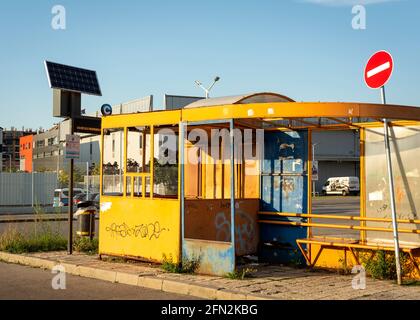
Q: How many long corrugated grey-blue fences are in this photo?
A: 1